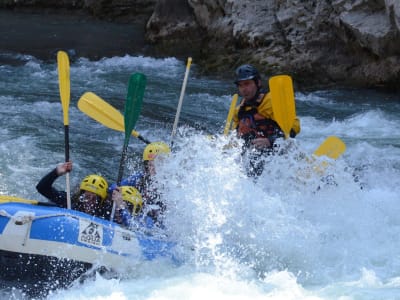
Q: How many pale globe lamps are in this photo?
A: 0